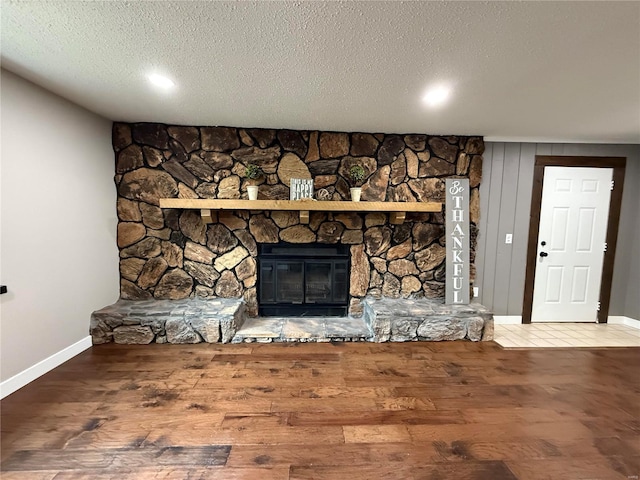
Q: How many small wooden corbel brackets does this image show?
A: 3